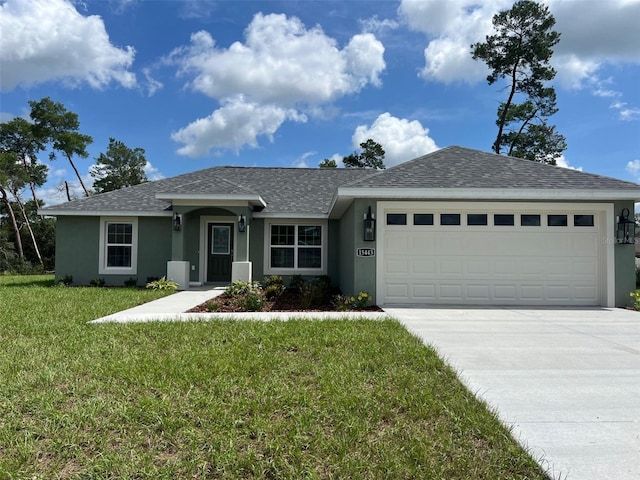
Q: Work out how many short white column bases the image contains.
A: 2